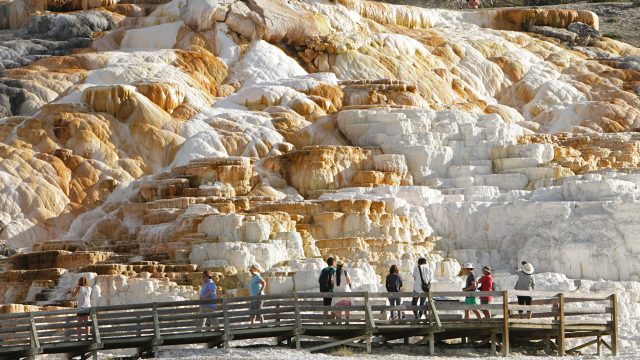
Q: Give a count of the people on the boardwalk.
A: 10